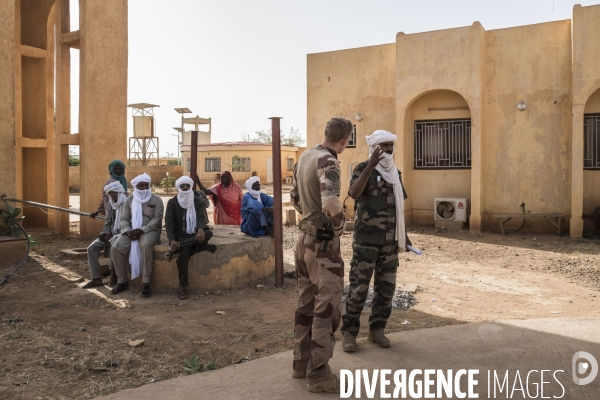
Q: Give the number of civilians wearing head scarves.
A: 6